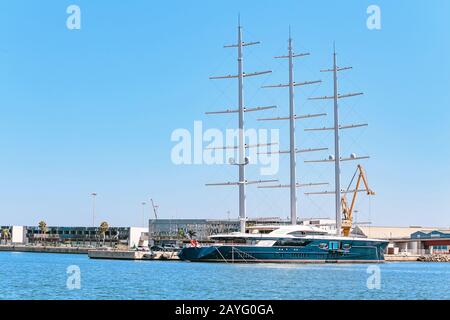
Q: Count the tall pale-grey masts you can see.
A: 3